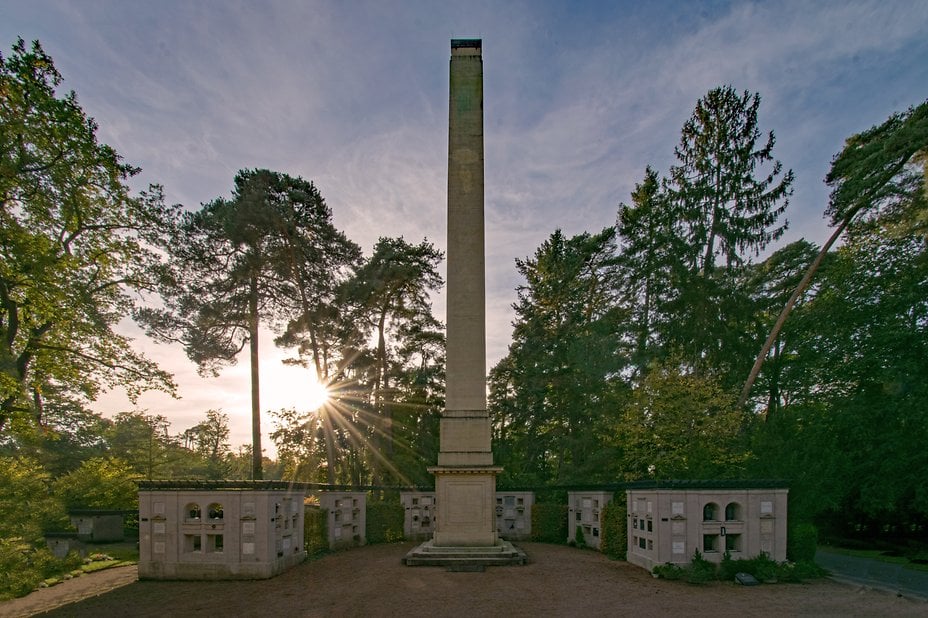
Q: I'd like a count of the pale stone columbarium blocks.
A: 6